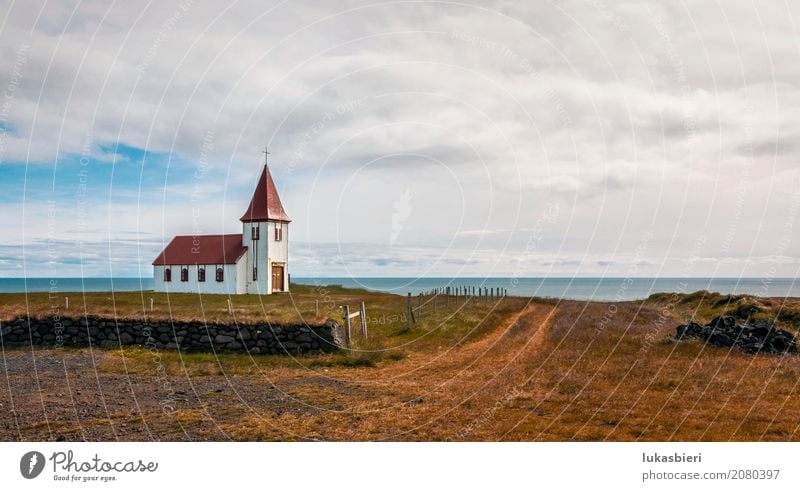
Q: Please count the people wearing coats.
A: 0